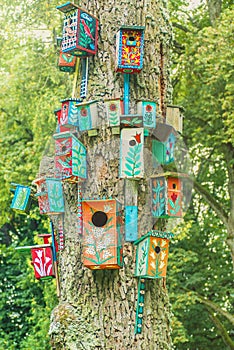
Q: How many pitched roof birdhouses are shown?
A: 1